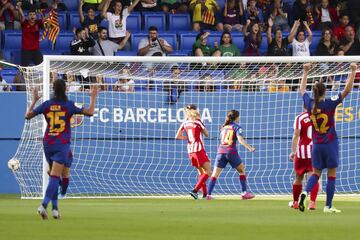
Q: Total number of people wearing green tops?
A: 2